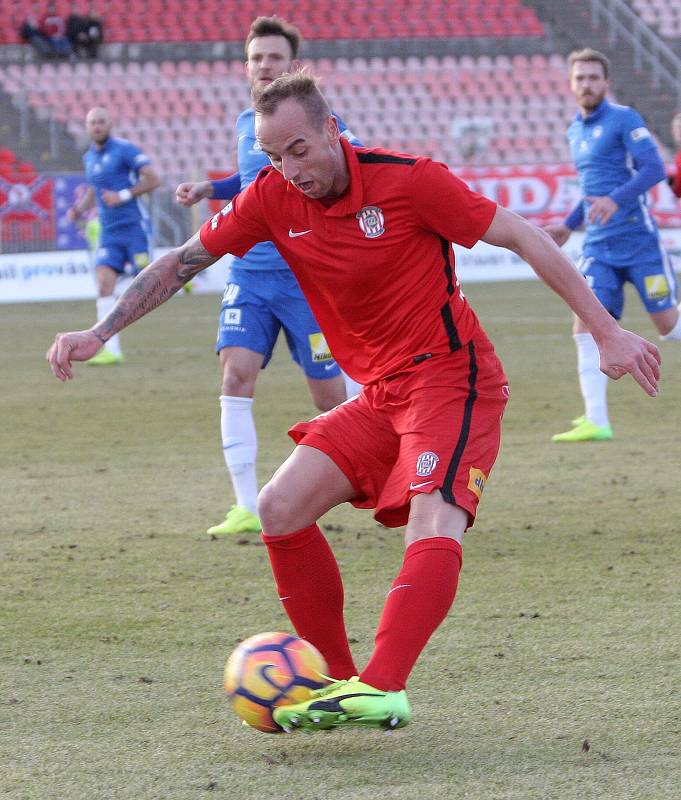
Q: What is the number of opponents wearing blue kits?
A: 3